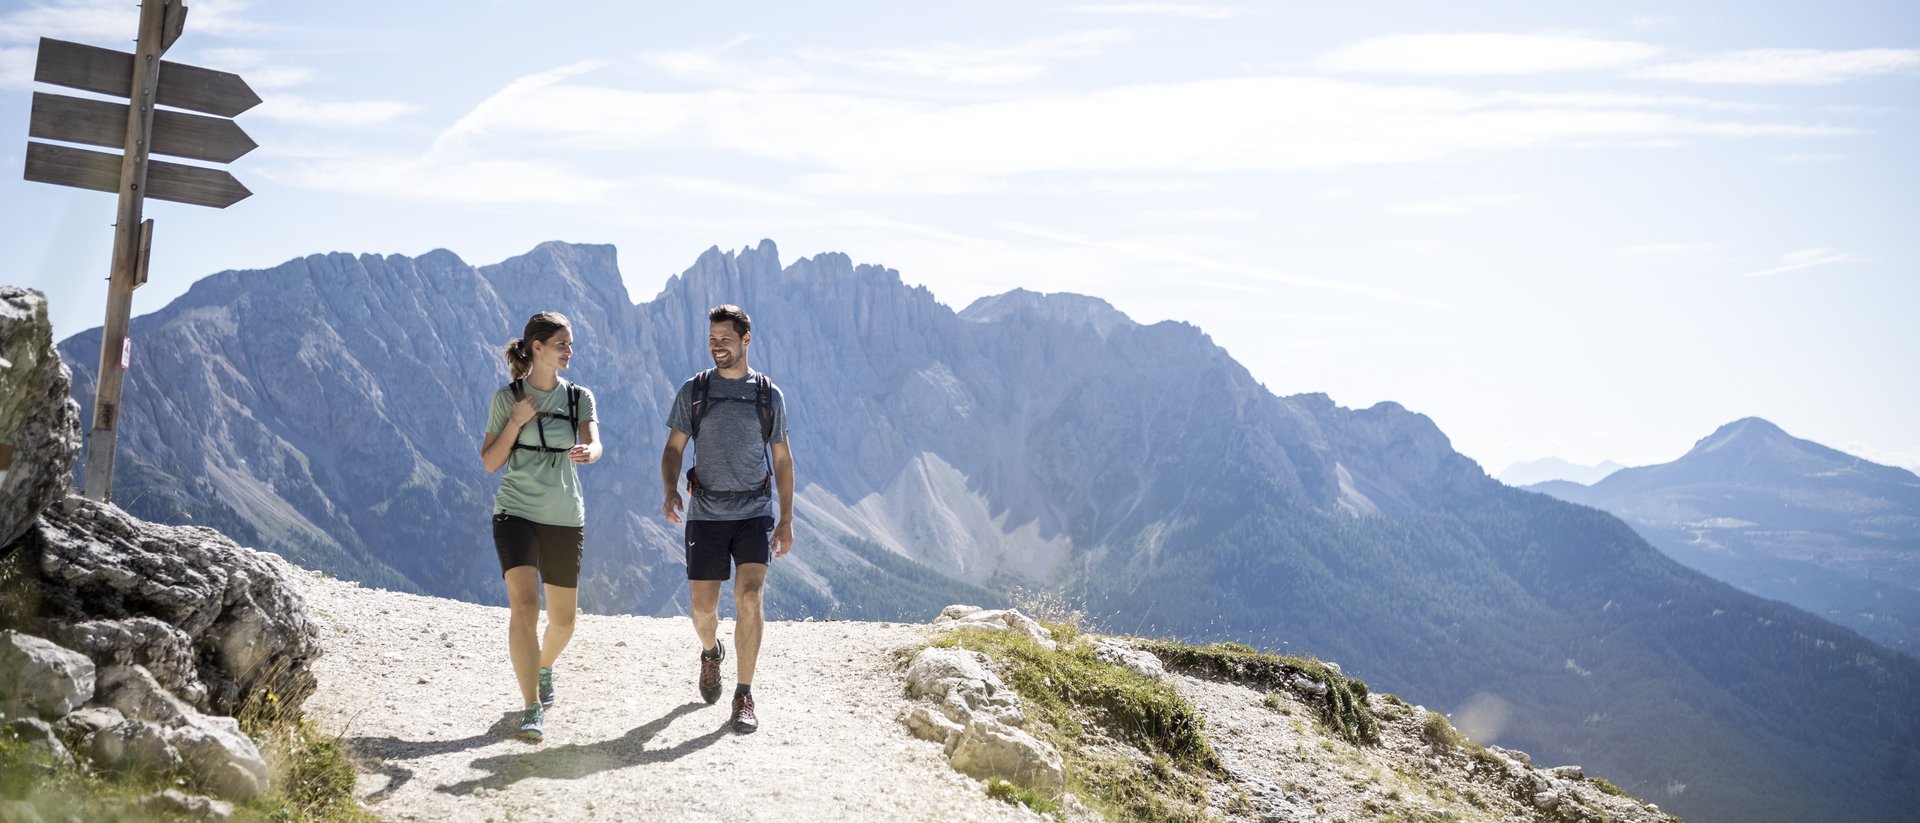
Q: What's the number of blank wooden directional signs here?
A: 3